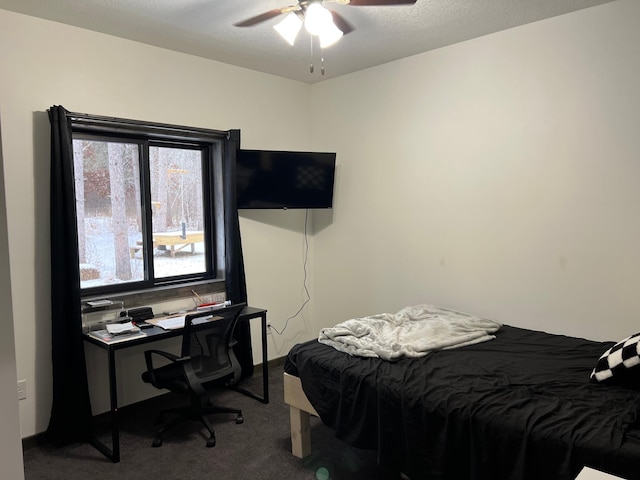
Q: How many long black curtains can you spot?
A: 2